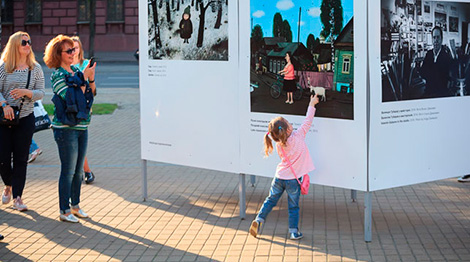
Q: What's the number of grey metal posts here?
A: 5